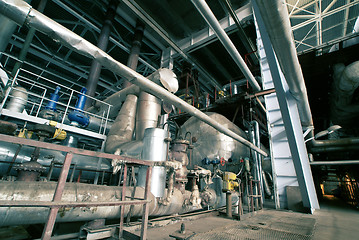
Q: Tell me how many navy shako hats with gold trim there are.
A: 0